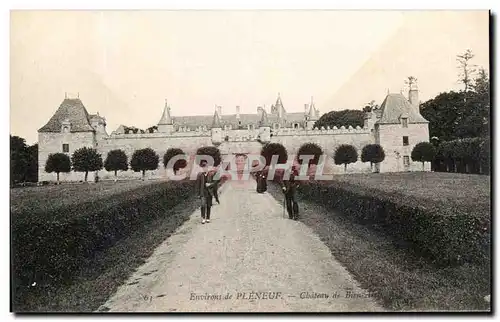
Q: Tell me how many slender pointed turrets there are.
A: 5